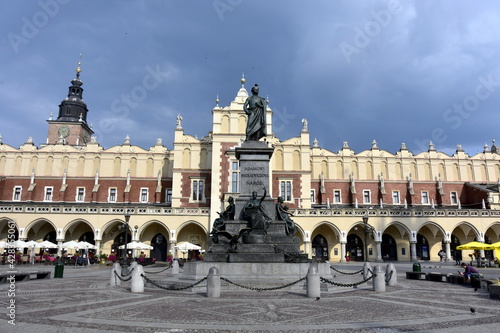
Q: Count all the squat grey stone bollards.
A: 9